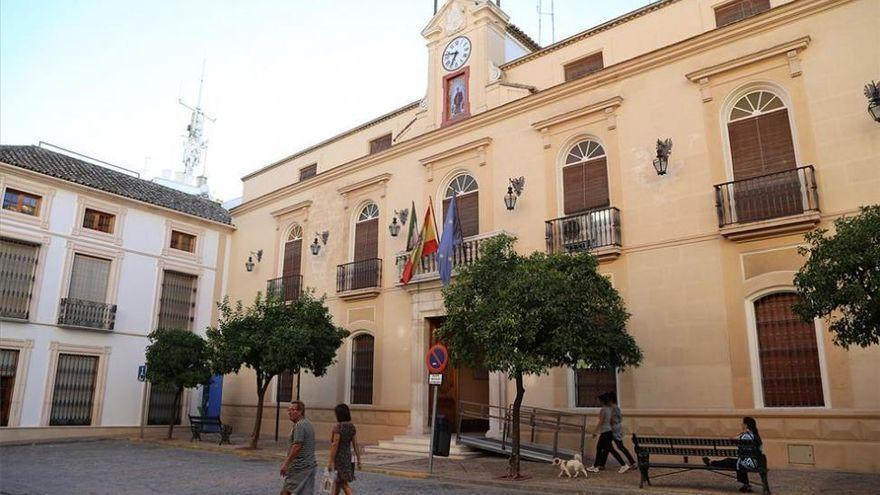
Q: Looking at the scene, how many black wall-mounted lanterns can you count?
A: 6